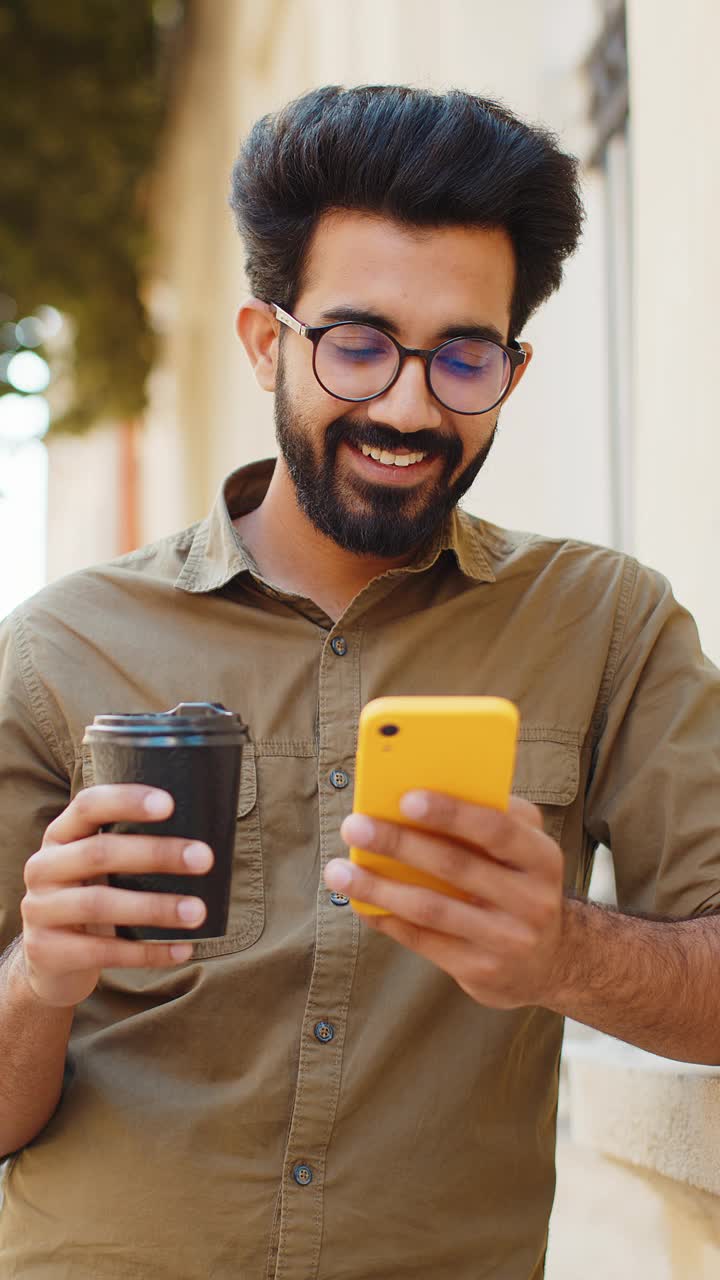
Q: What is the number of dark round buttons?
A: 5